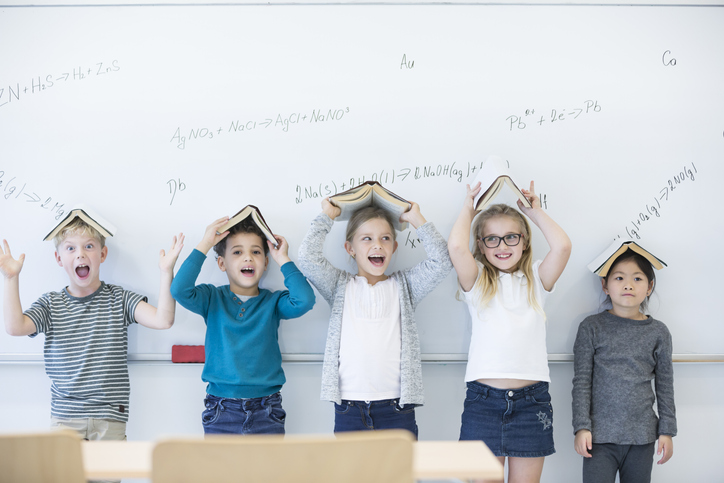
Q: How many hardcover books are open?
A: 5